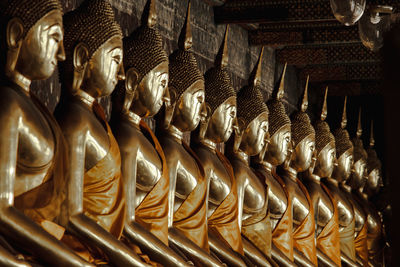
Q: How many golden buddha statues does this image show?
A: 12